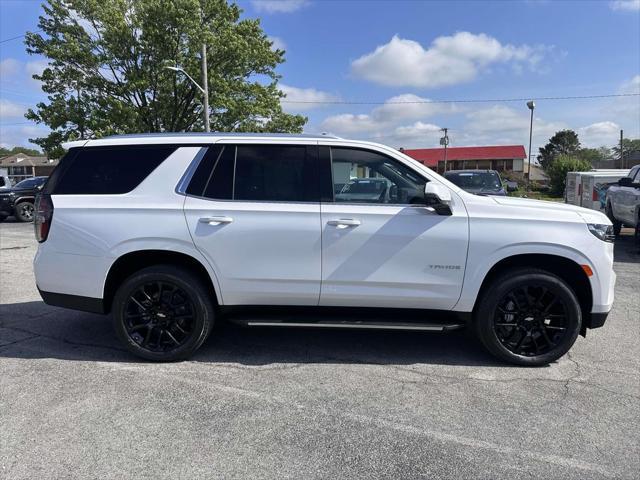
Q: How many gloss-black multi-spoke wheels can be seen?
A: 2